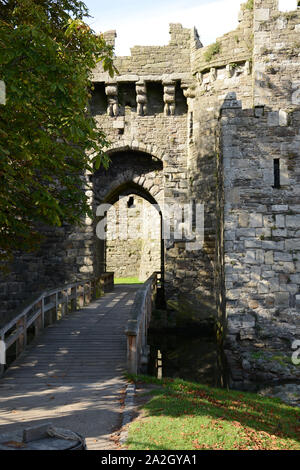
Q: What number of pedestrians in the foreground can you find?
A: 0